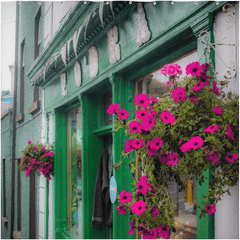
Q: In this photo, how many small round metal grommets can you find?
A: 10